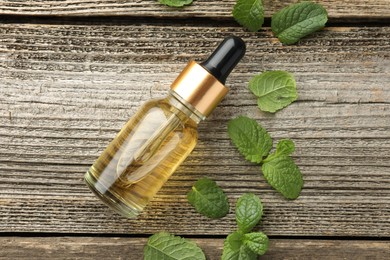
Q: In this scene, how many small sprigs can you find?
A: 2